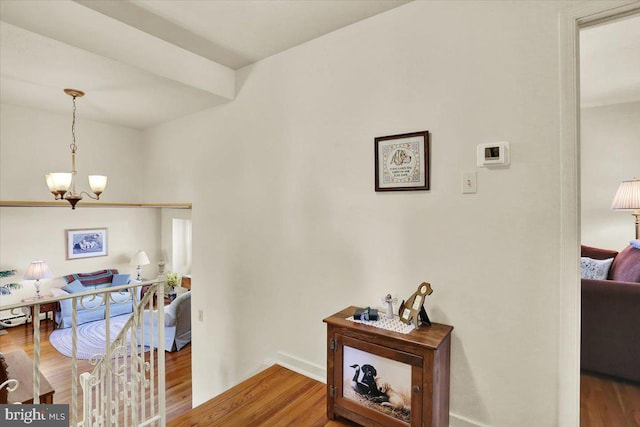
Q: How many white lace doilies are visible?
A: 1